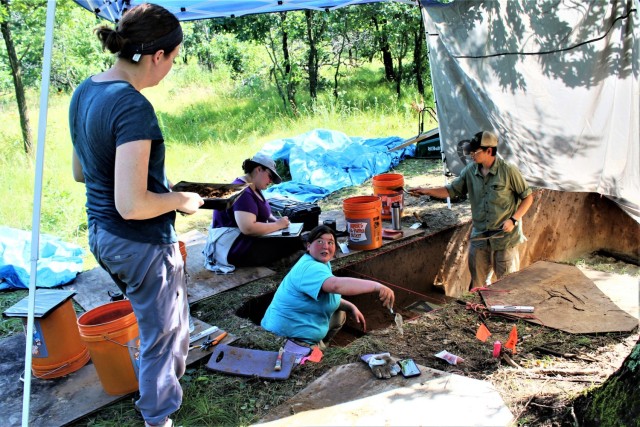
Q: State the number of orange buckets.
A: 5